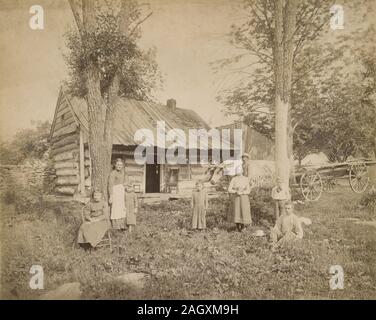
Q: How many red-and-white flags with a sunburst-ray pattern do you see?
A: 0